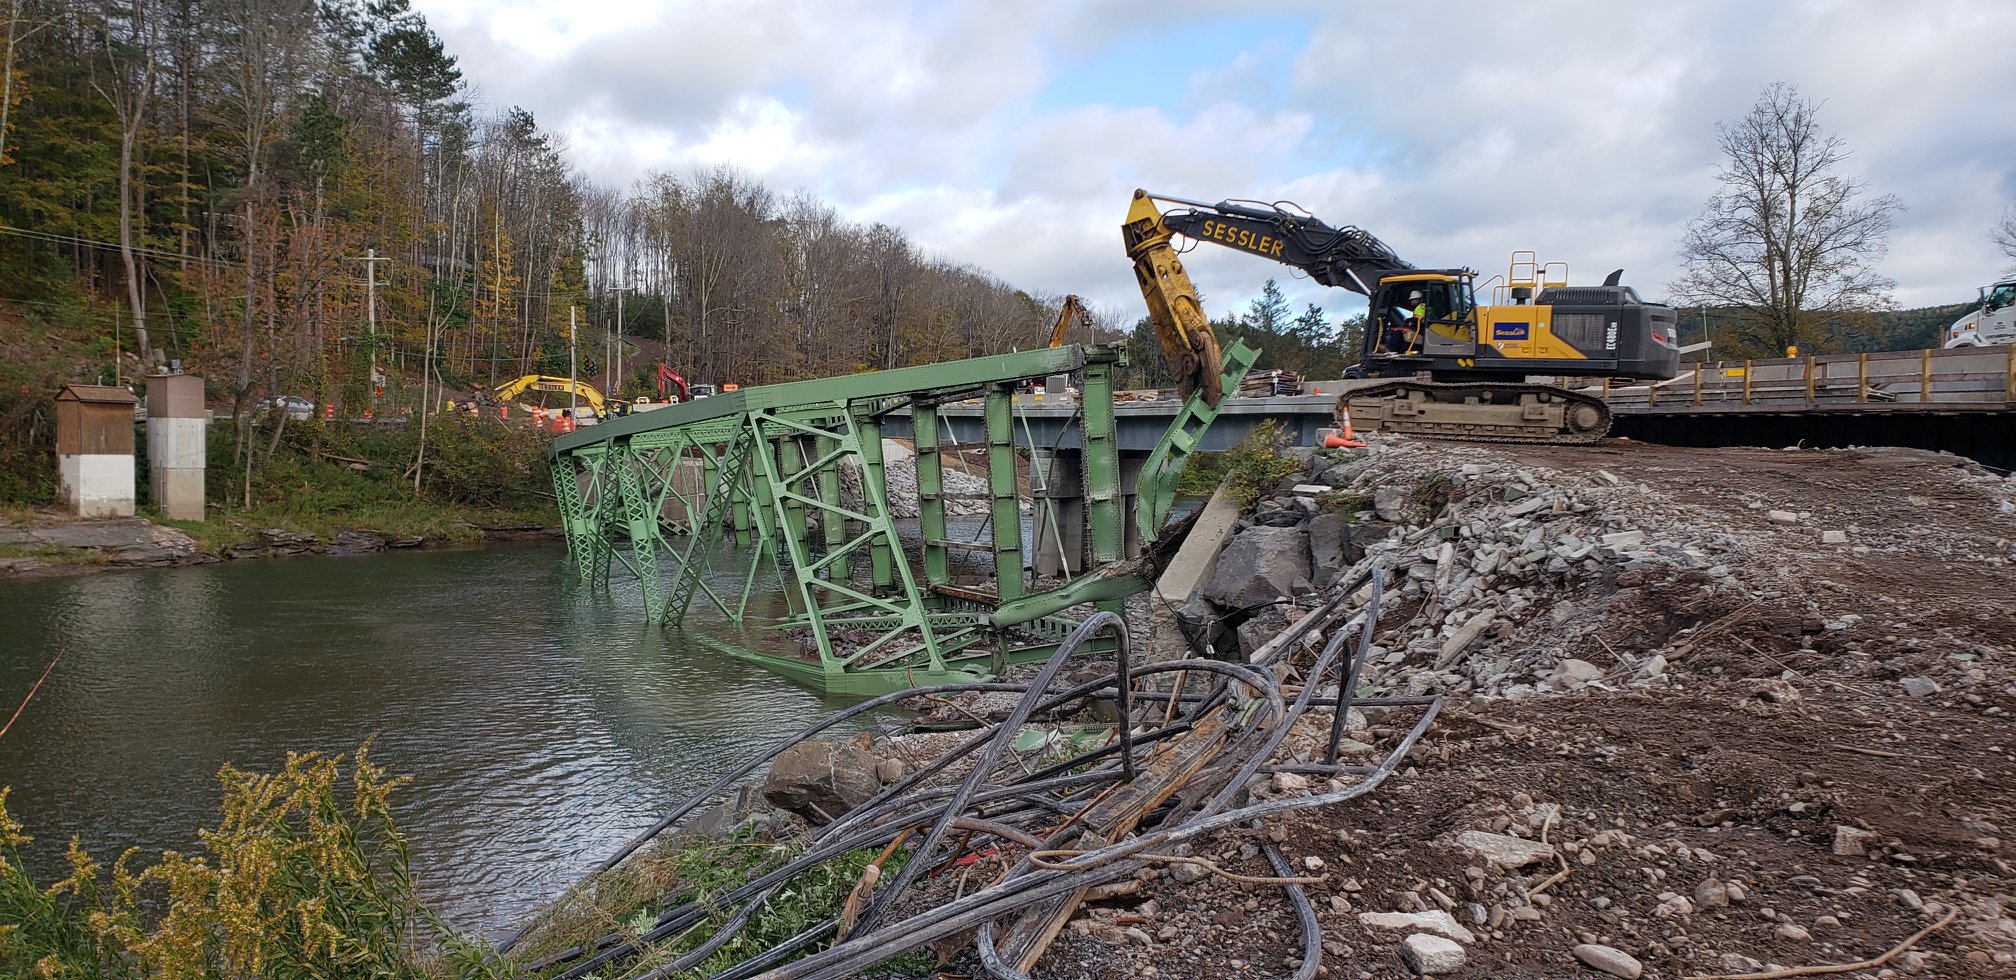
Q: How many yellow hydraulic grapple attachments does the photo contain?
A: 1